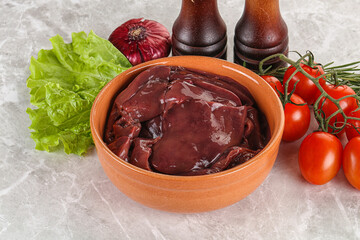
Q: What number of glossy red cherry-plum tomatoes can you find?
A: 7